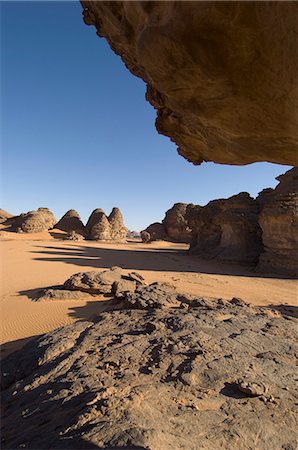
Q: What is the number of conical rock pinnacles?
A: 3